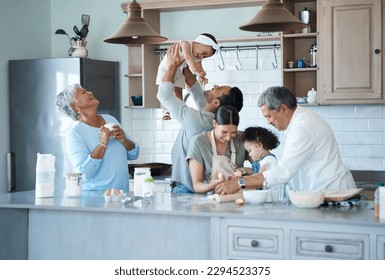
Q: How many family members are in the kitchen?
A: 6